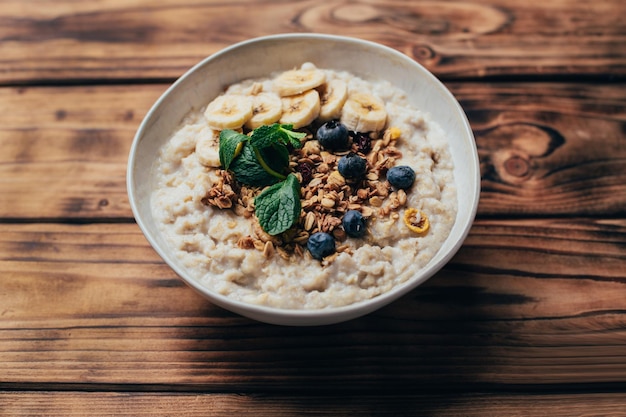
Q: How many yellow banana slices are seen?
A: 7